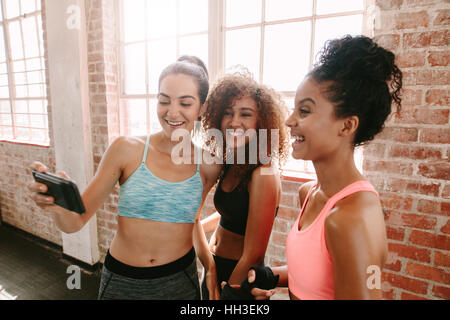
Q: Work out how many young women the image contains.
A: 3